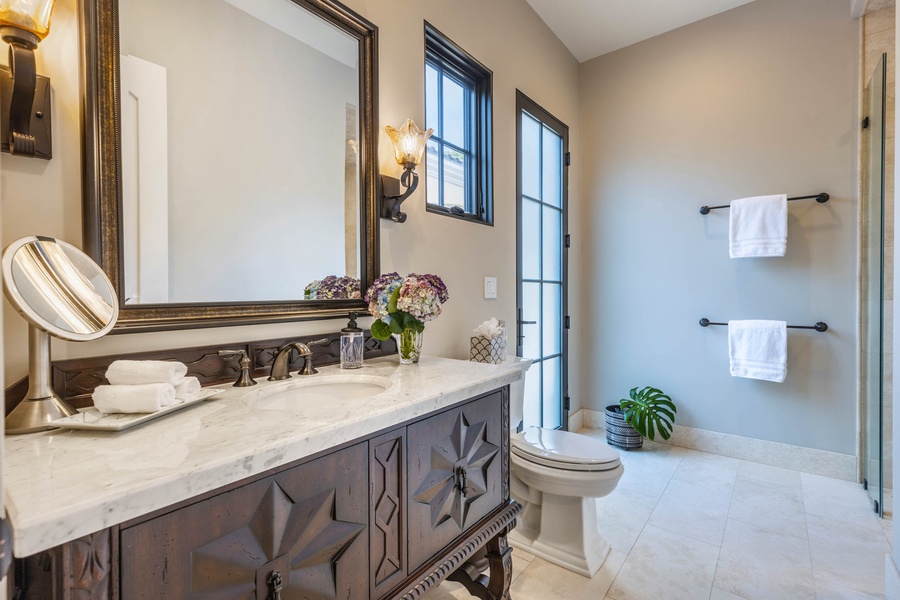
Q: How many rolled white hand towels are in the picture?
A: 3